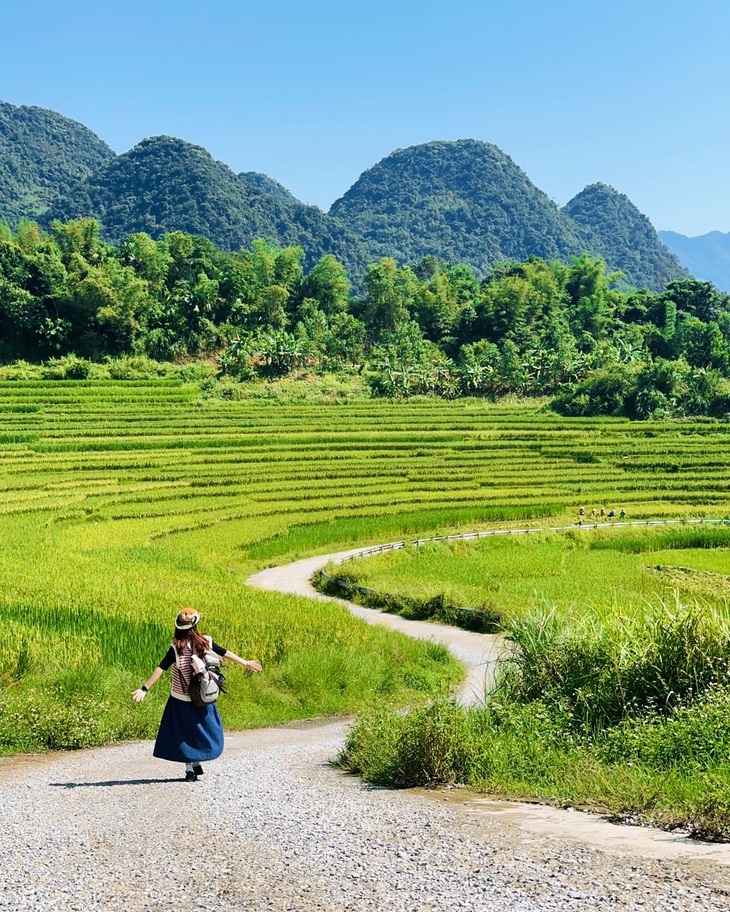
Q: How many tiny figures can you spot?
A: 5